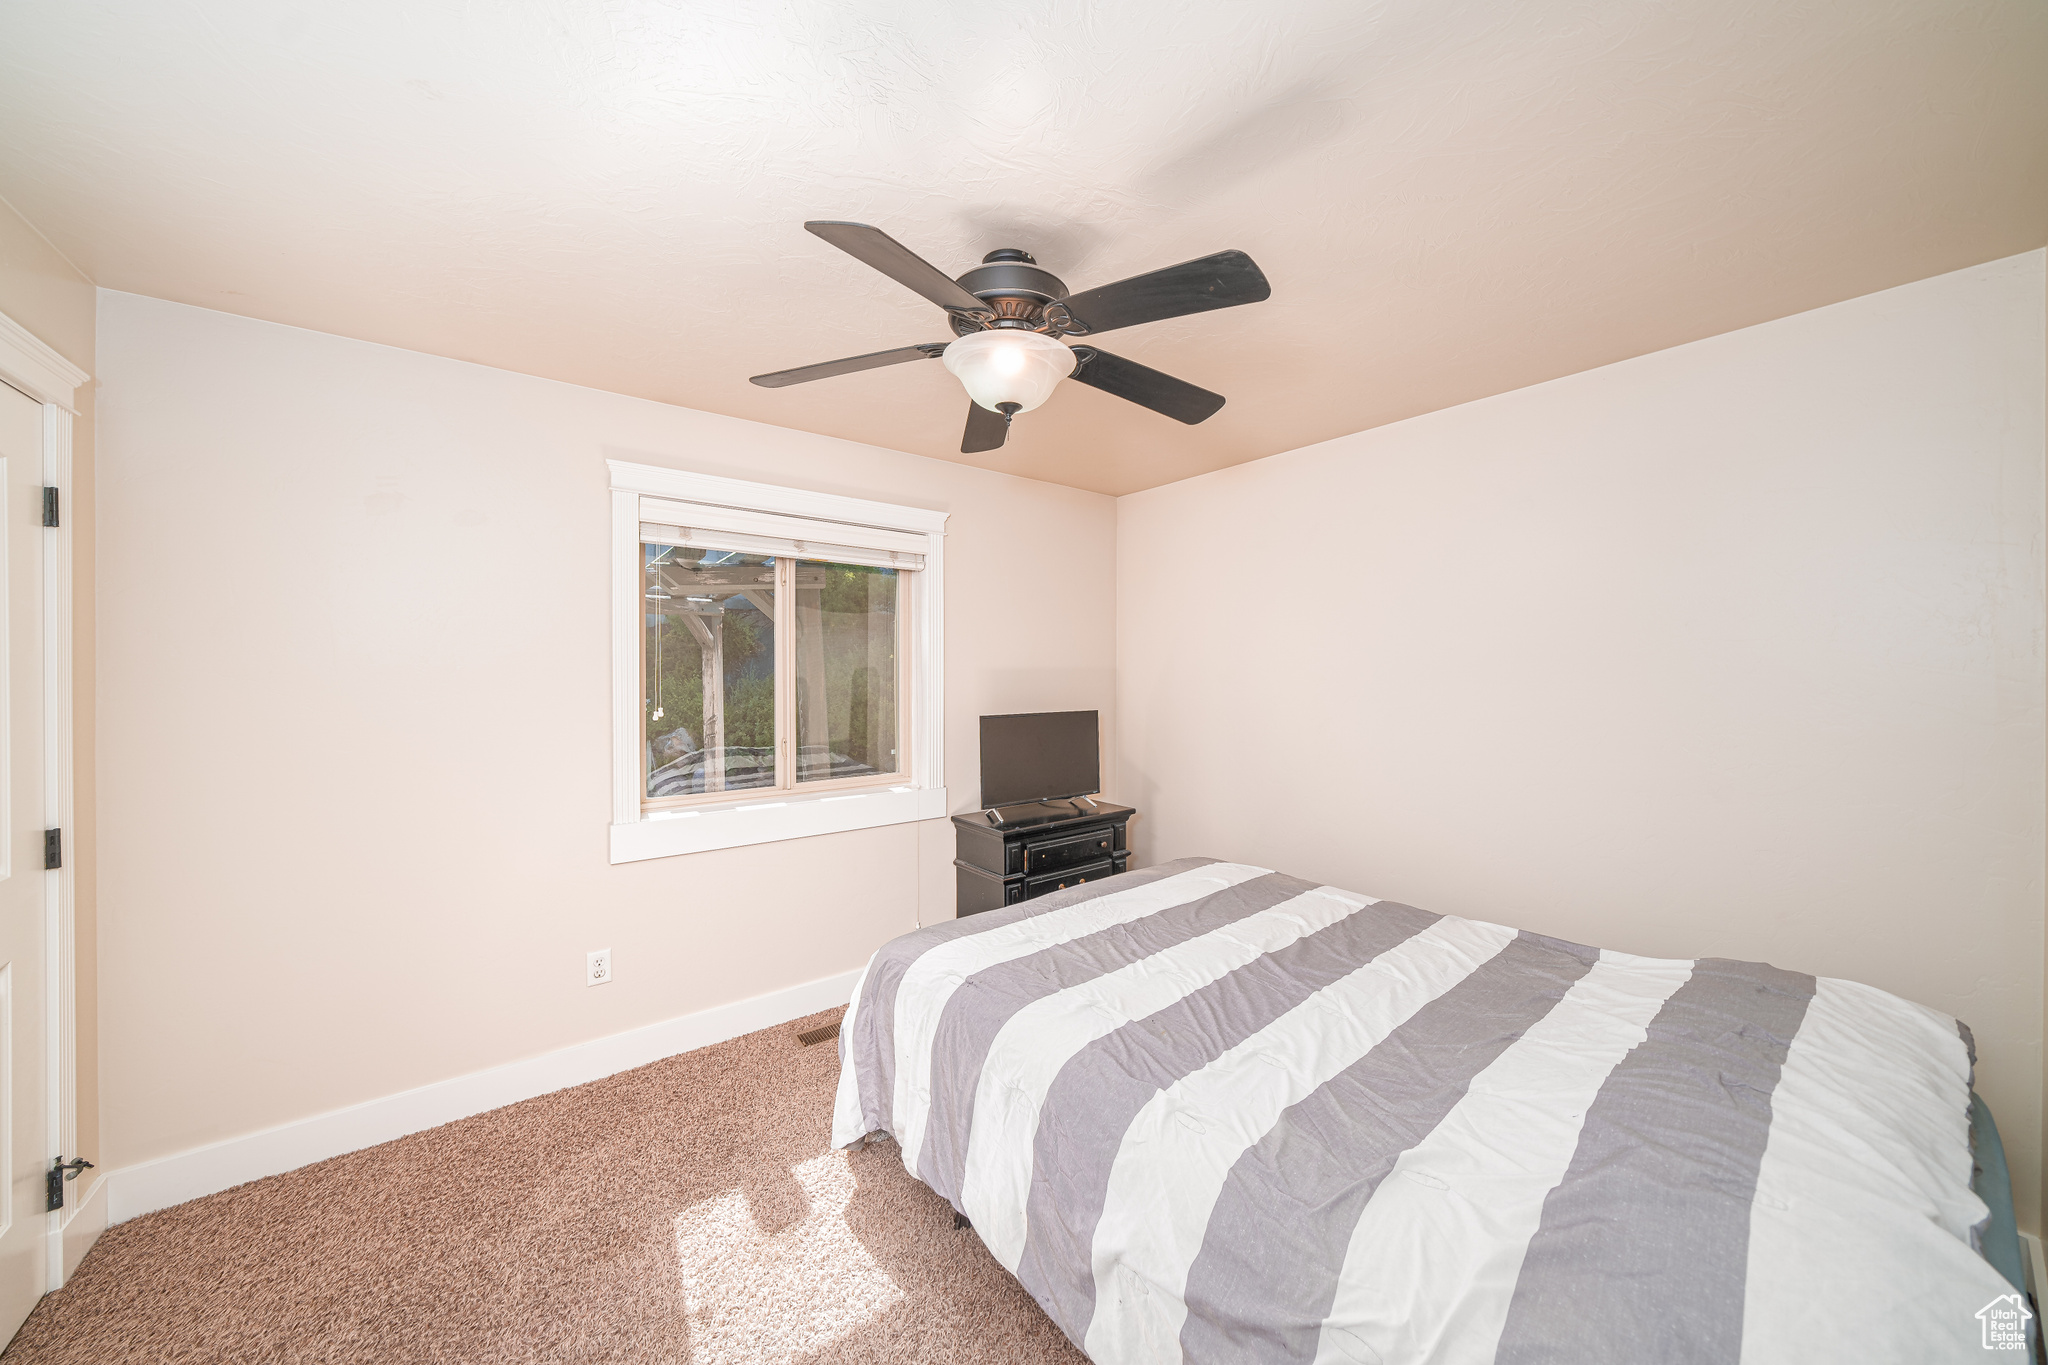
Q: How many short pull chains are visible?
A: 1